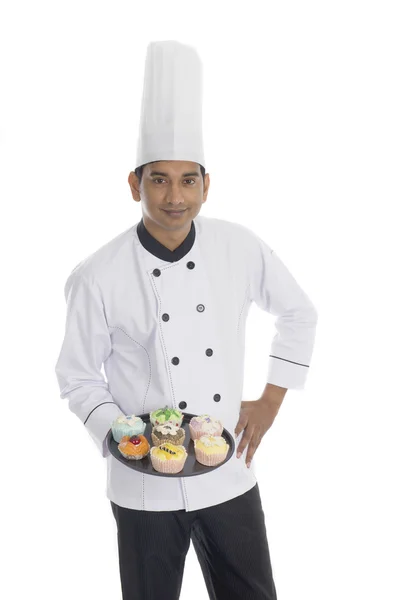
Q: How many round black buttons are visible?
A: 8